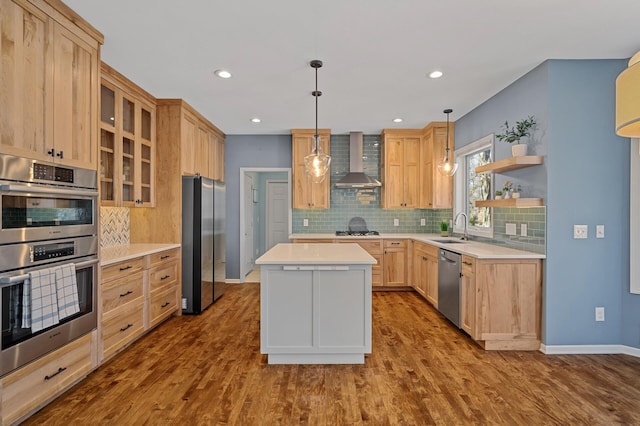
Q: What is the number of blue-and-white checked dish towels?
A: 2